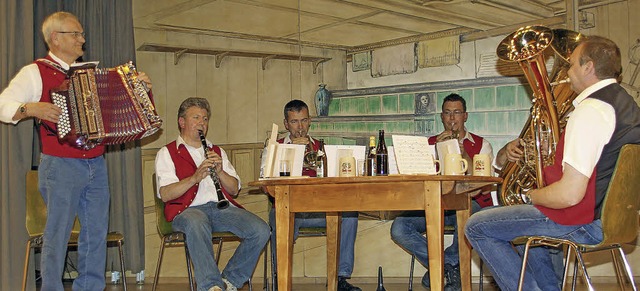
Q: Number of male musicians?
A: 5